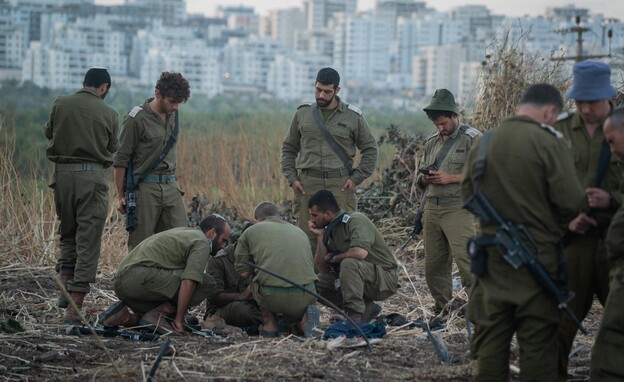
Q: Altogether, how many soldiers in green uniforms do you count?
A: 11